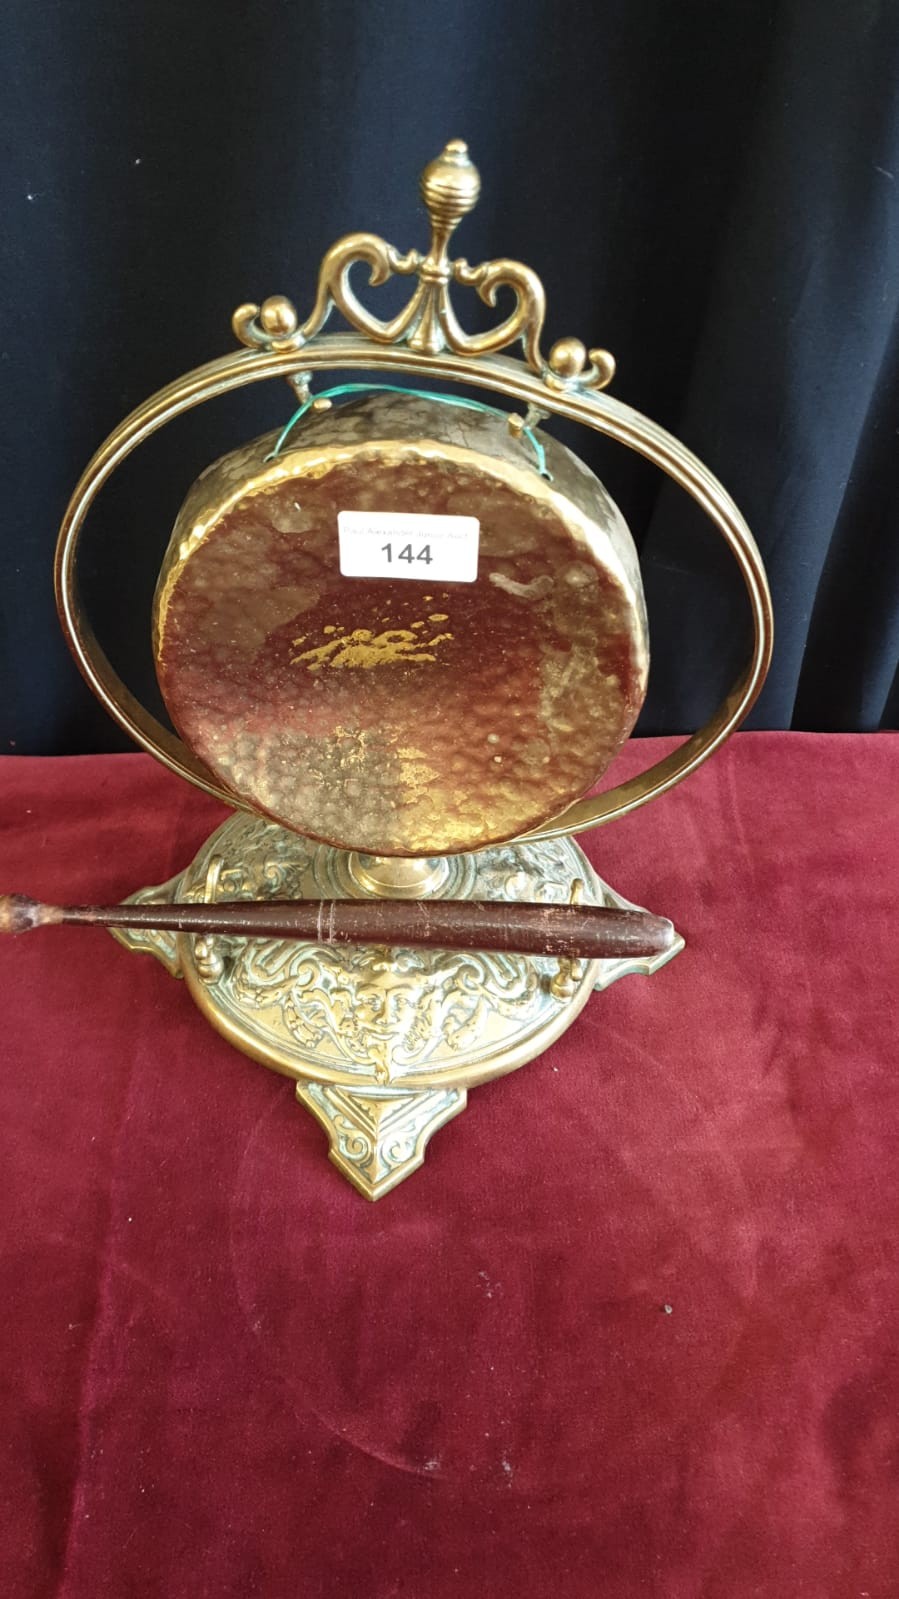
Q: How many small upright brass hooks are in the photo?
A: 2